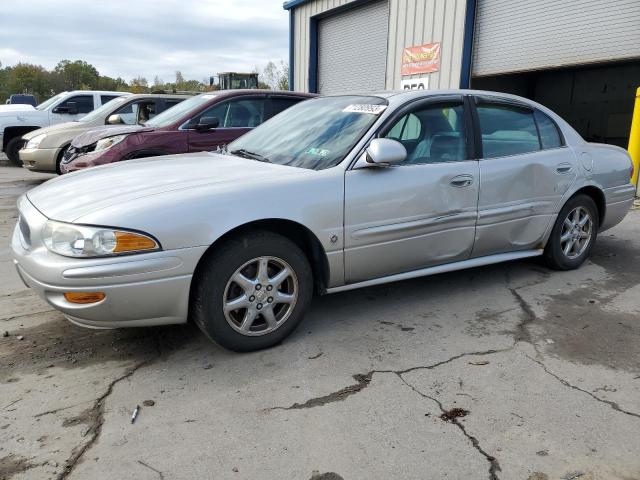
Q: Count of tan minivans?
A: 1